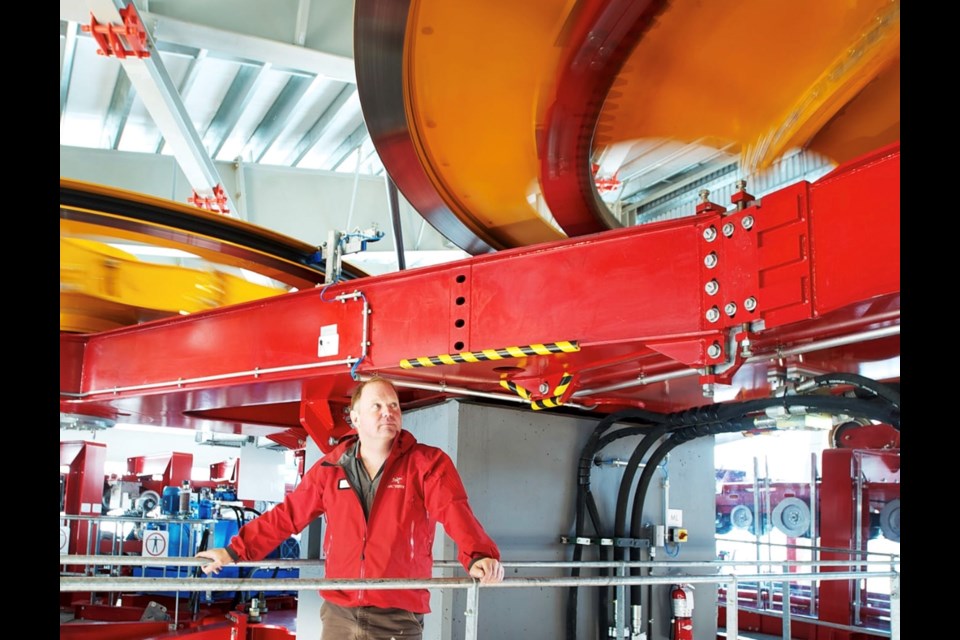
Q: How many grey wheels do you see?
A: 3